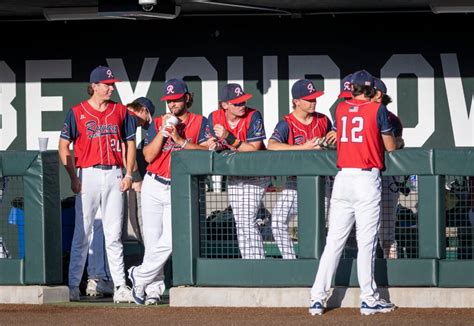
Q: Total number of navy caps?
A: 8